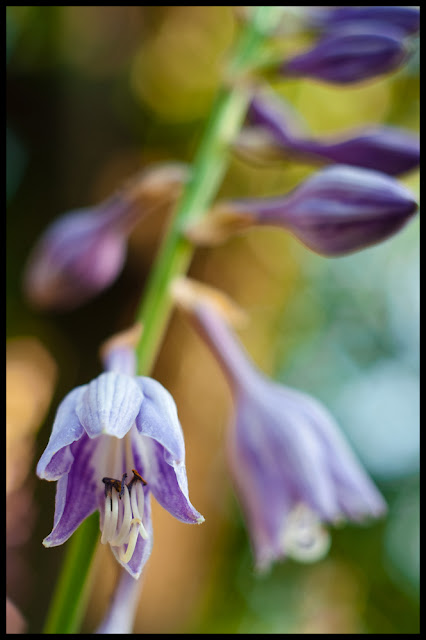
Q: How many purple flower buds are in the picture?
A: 5